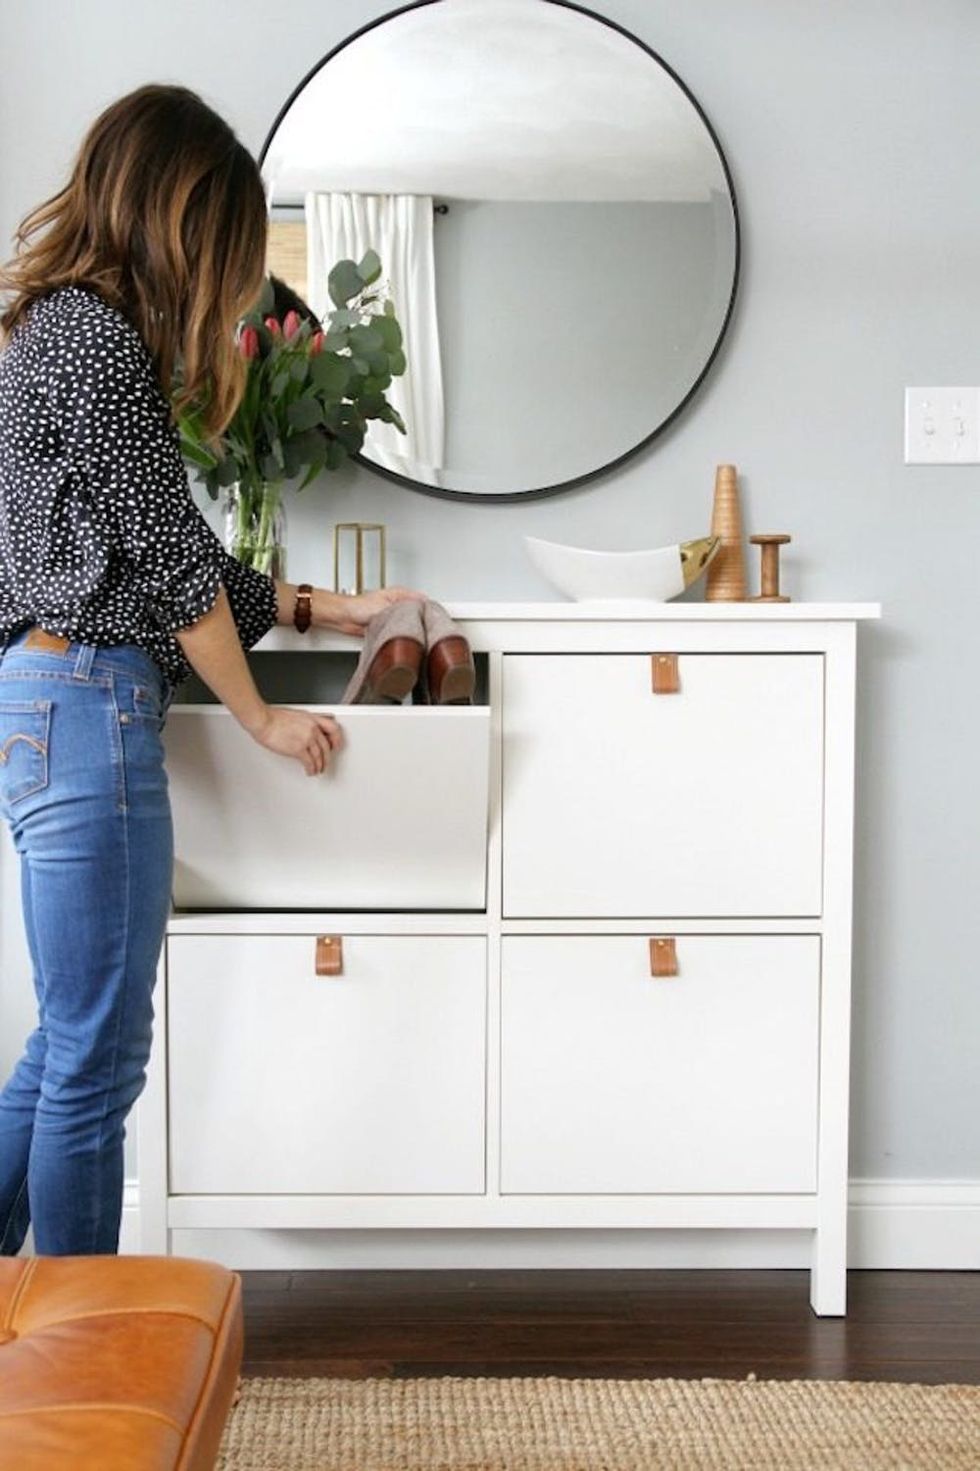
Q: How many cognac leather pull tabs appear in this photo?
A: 3